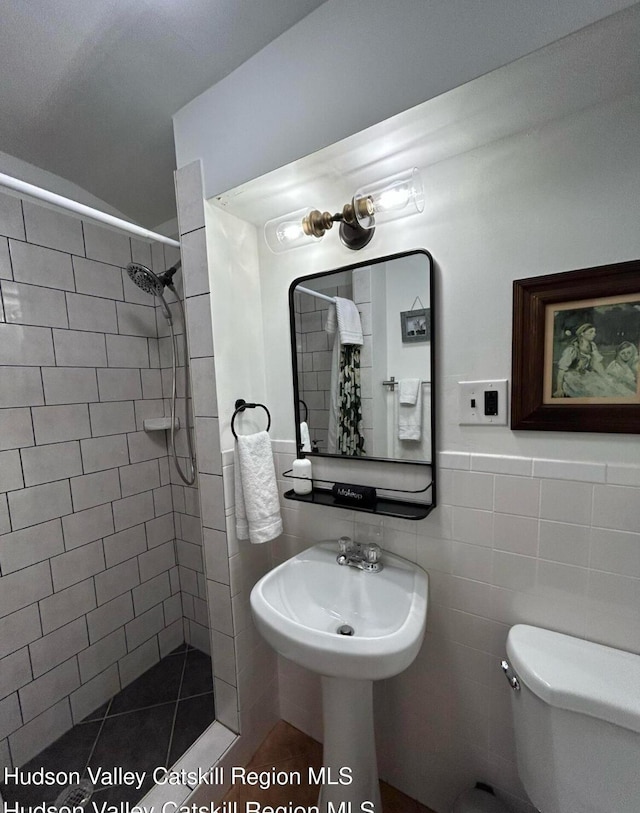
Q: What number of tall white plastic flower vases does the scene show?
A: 0